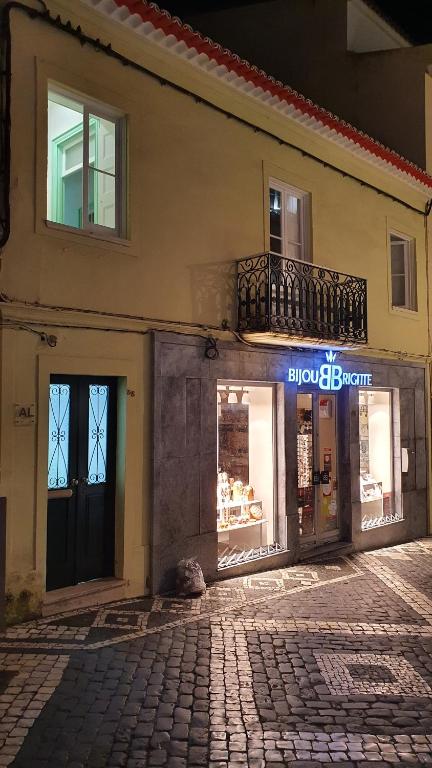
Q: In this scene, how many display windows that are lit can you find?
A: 2